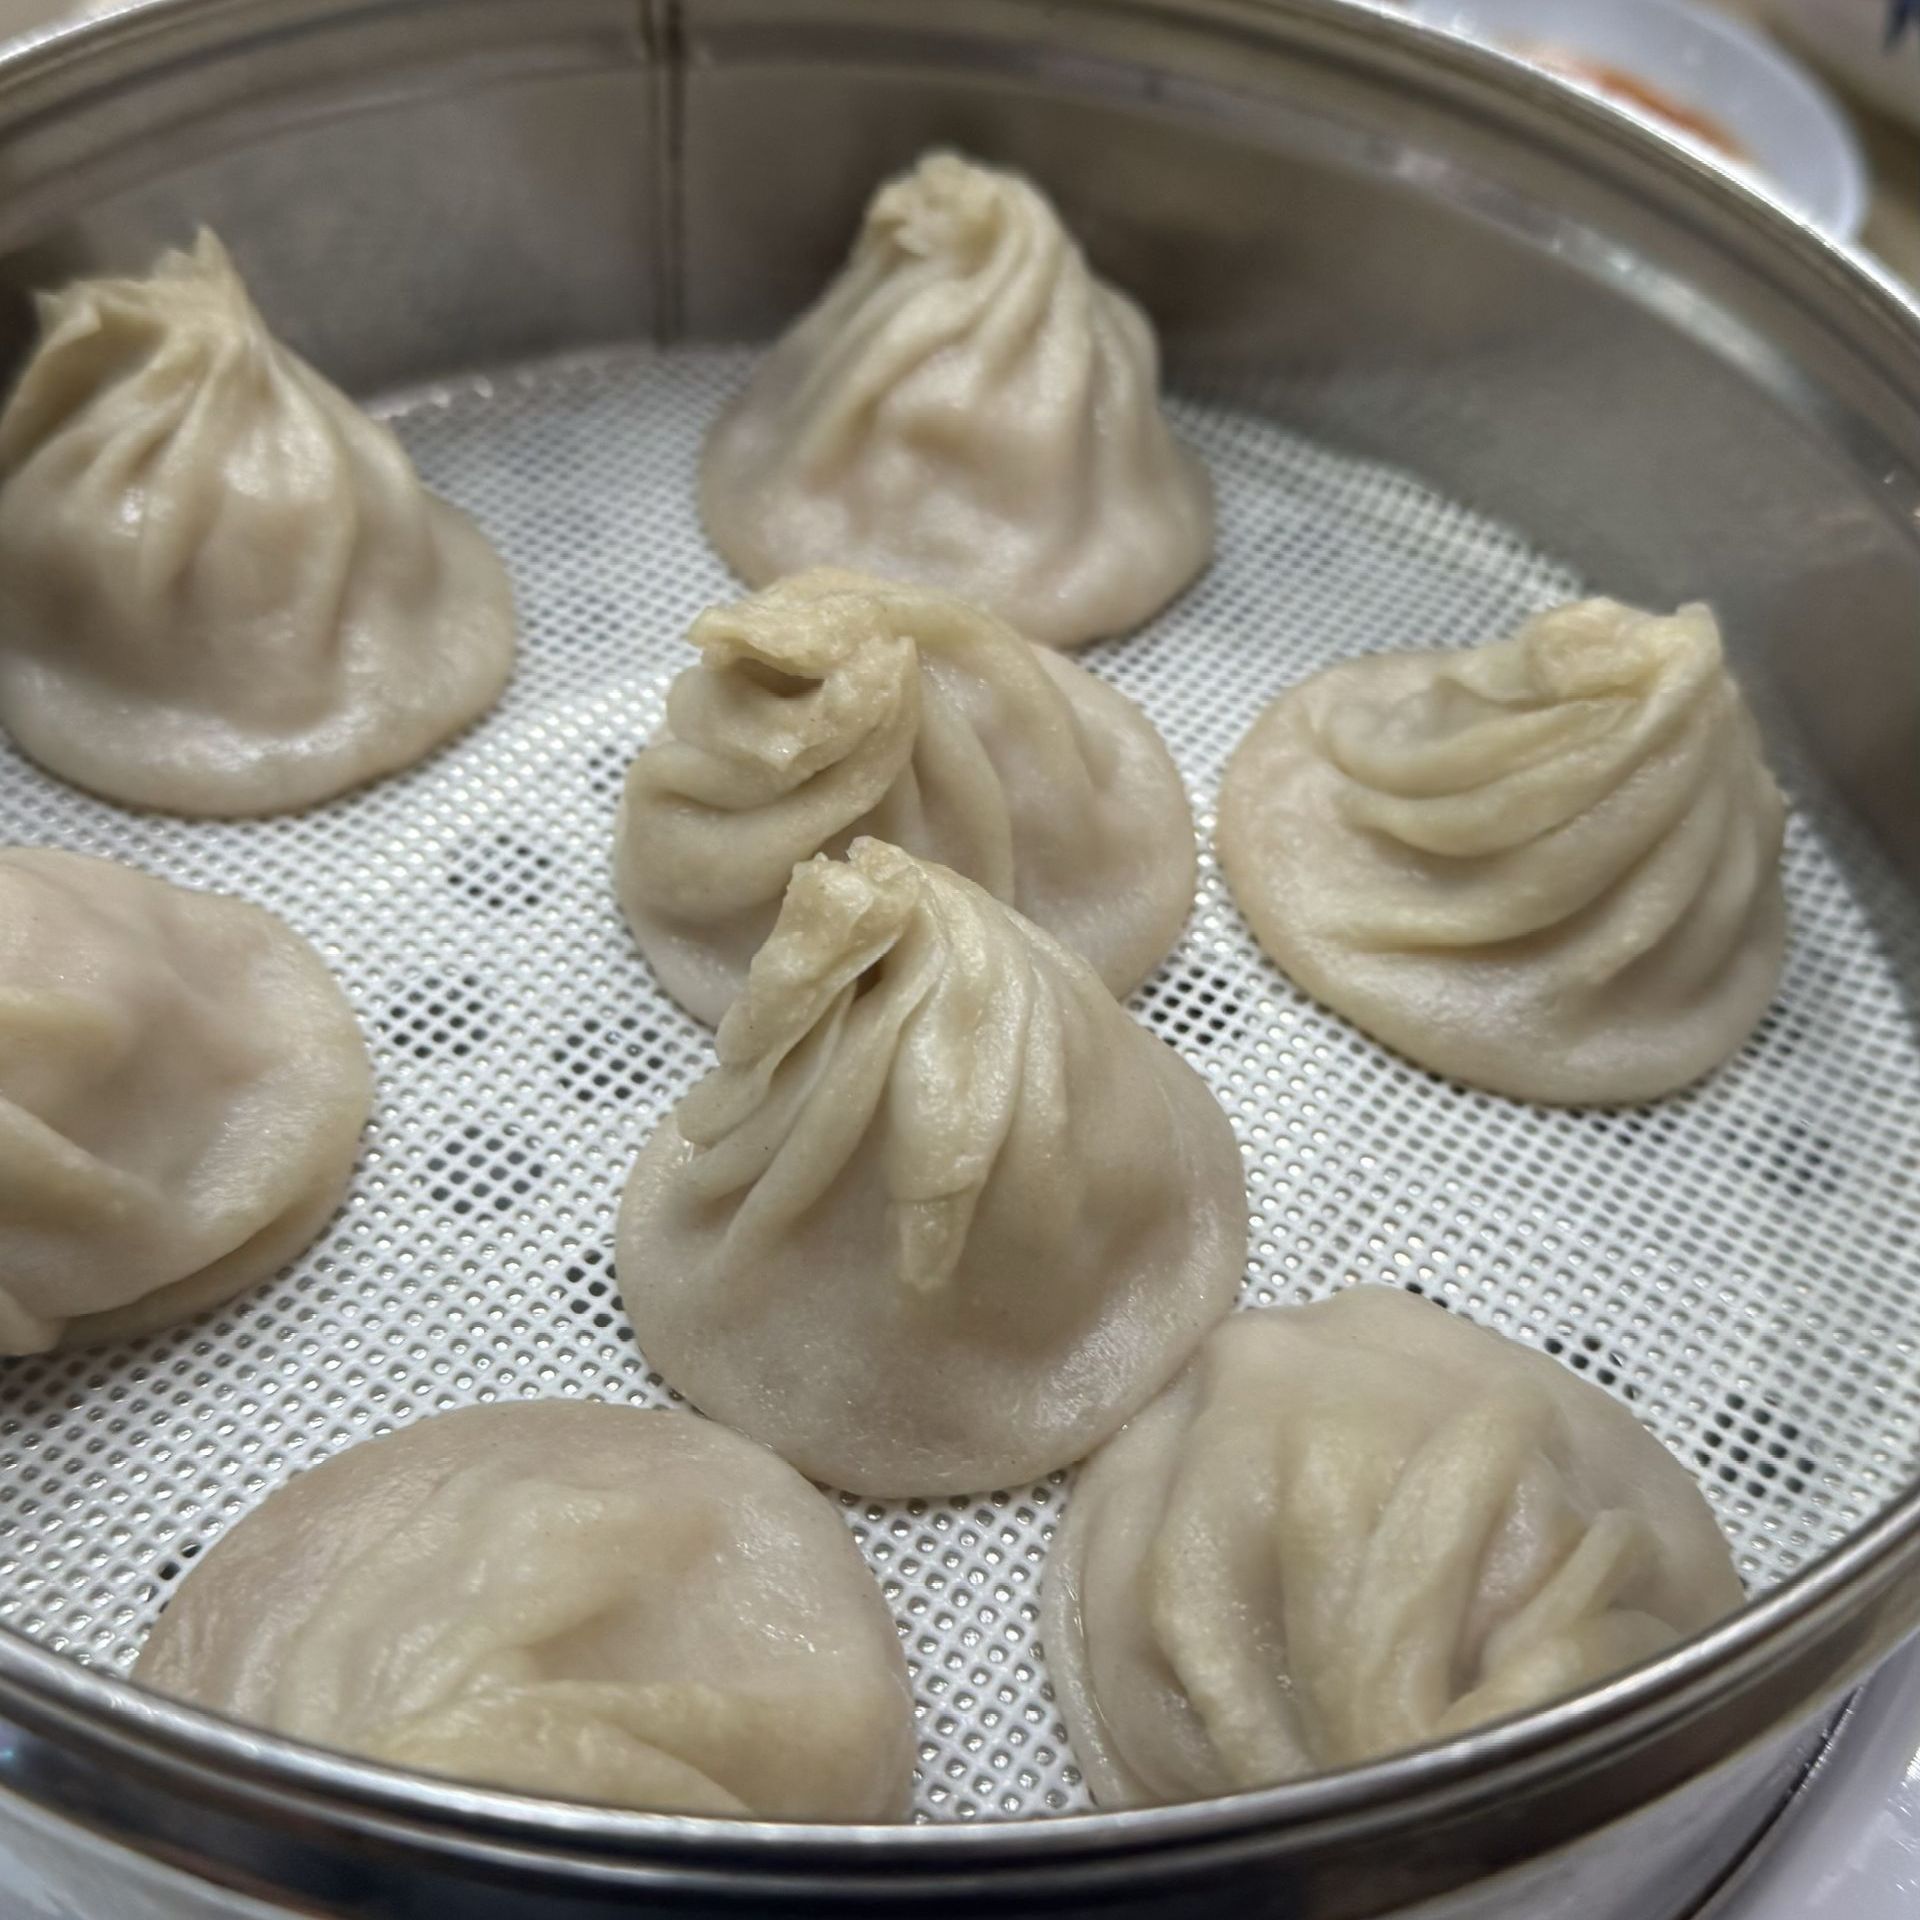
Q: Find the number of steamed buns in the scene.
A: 8